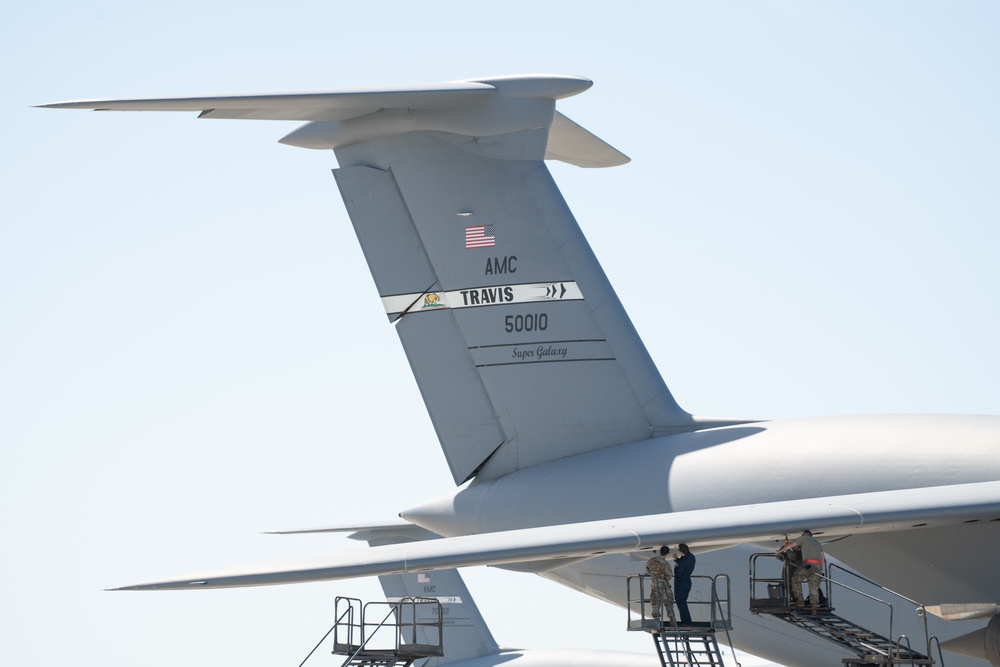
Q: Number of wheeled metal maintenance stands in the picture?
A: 3